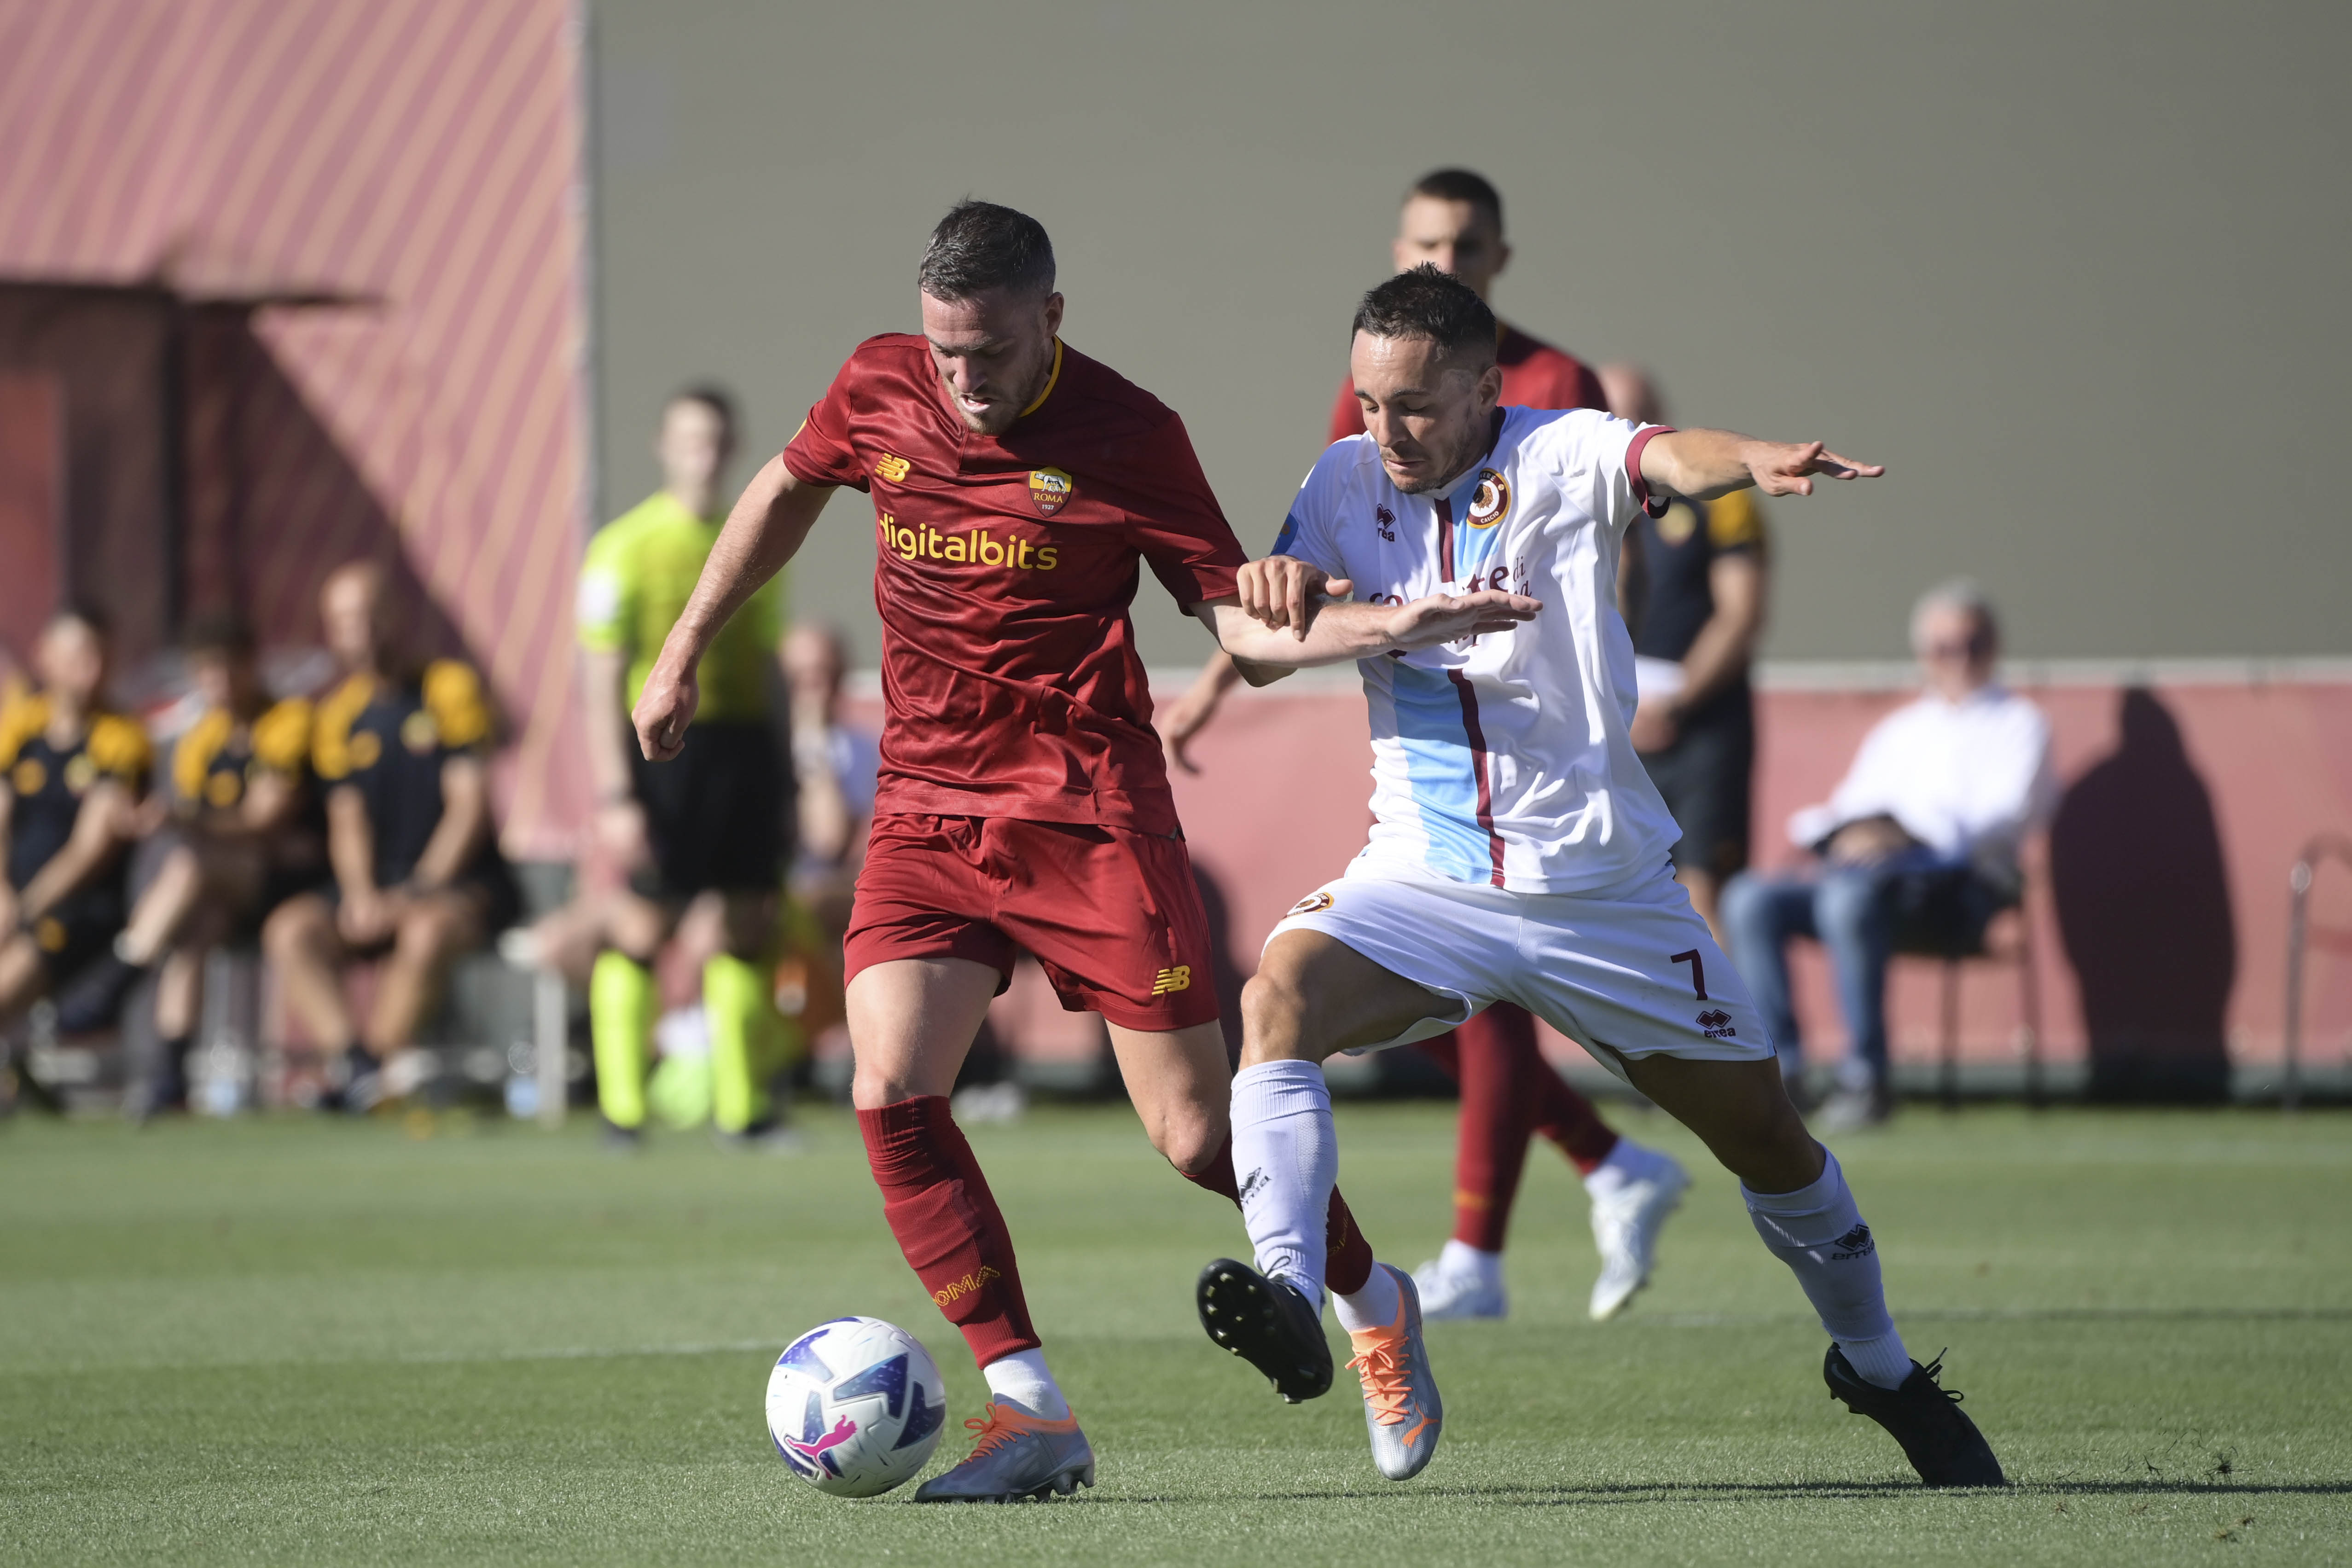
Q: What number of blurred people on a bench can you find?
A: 3